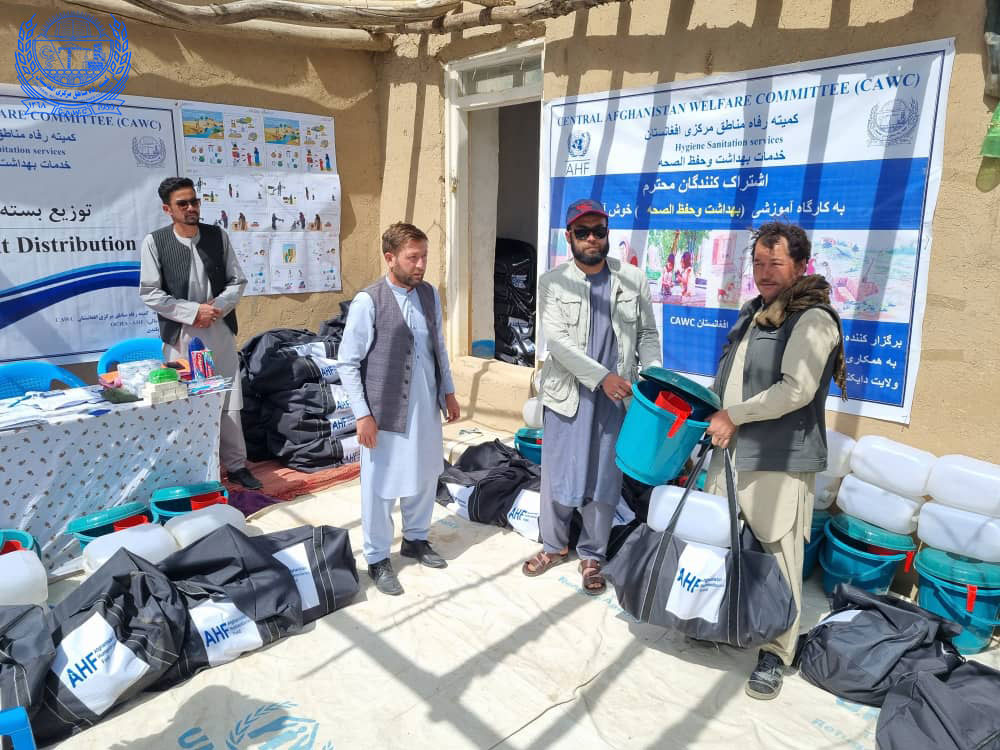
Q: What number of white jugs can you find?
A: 11